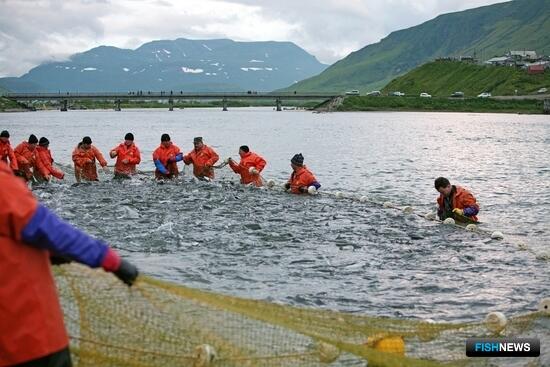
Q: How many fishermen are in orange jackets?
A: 11